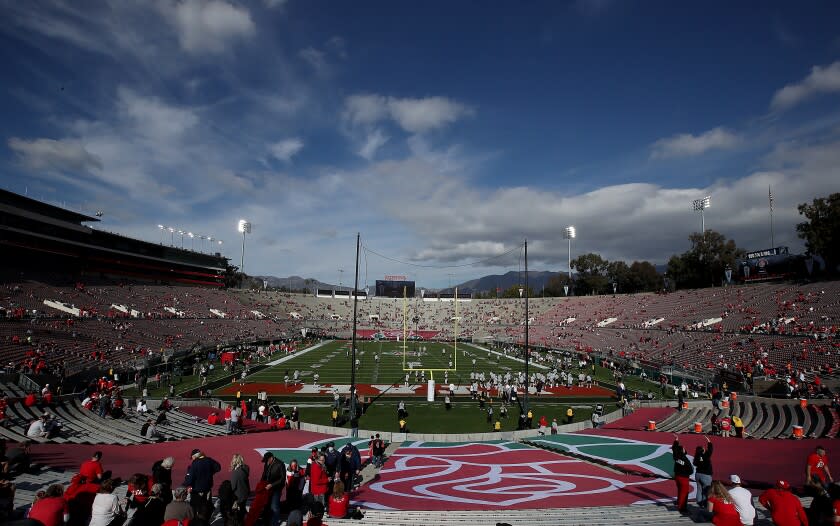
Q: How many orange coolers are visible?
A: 7